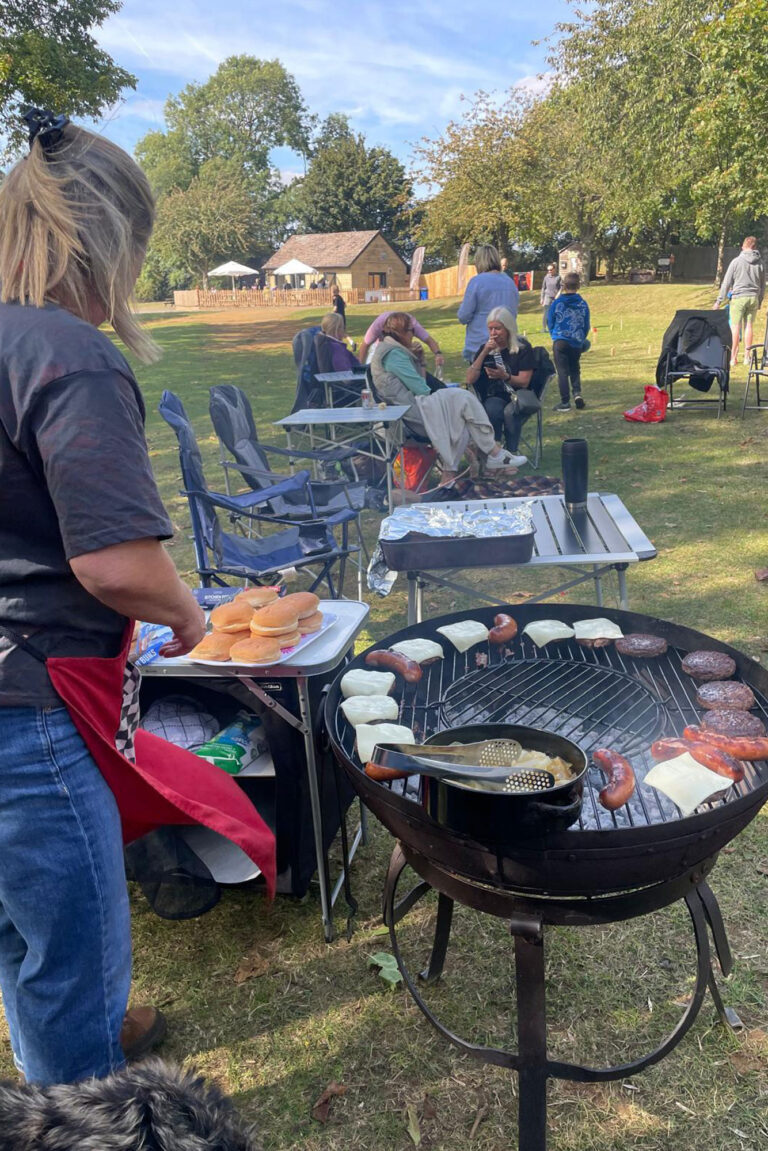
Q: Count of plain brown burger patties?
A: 4